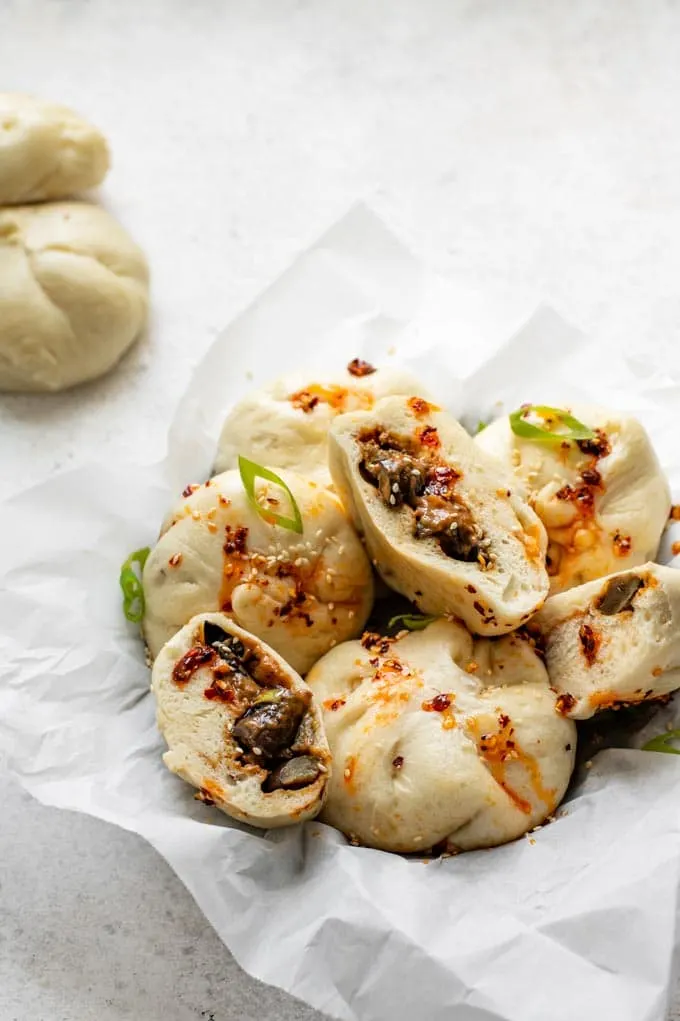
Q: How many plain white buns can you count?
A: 2